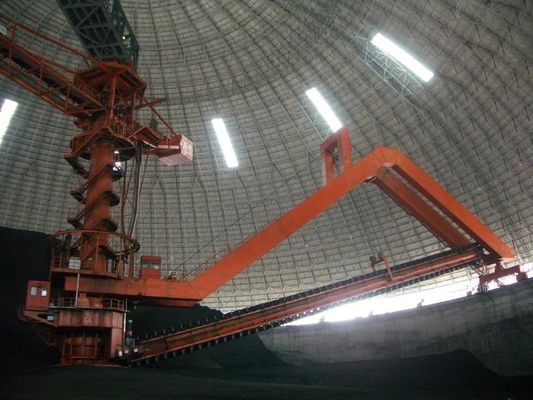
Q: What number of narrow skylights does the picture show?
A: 4